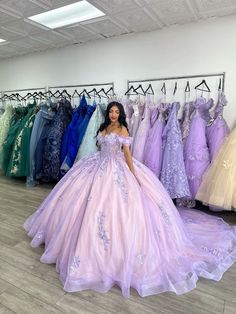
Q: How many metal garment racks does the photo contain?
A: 3